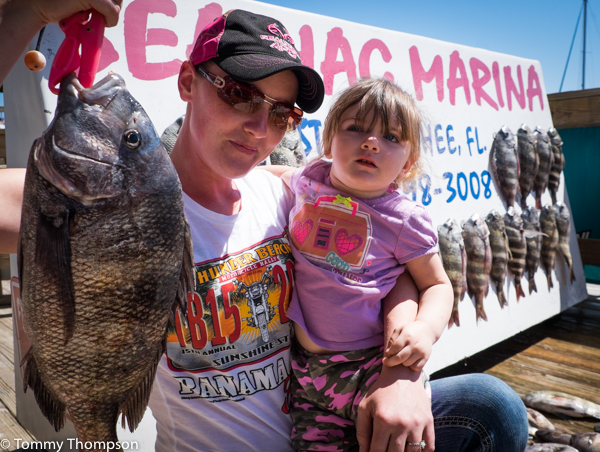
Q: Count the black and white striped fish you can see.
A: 11